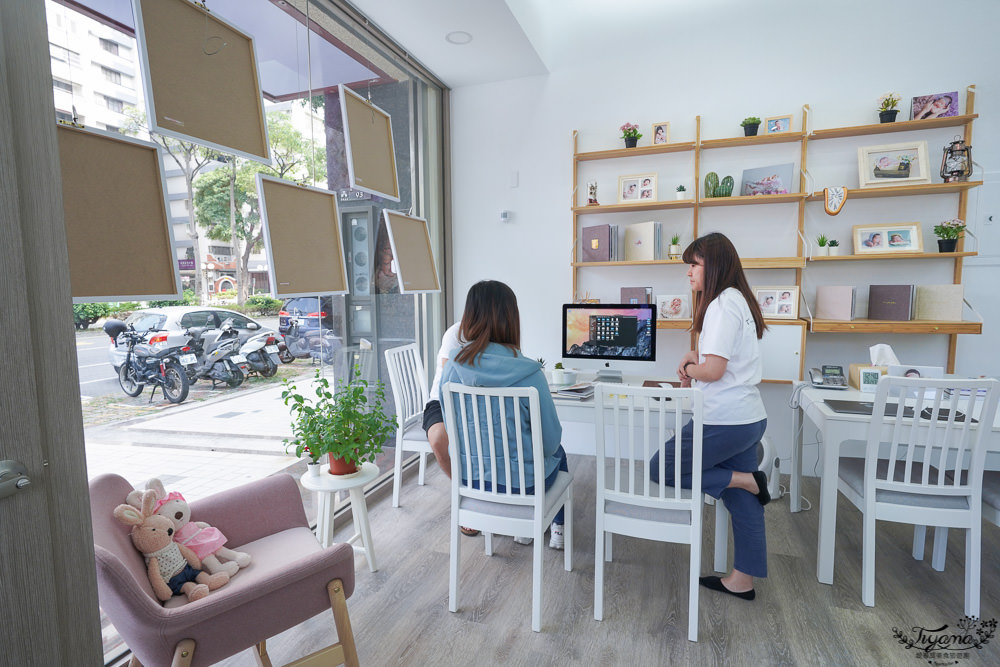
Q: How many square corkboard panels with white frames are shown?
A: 5